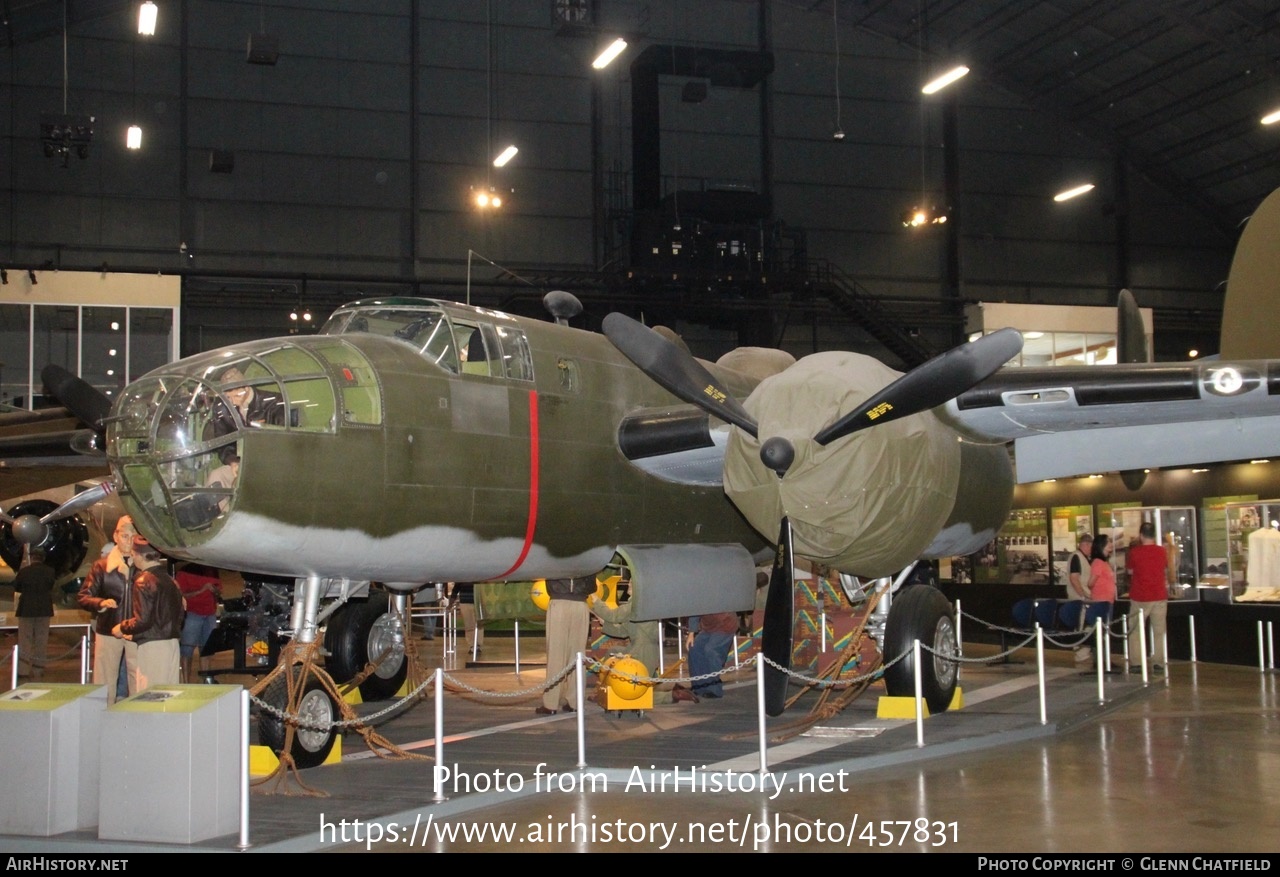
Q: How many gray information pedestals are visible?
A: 2